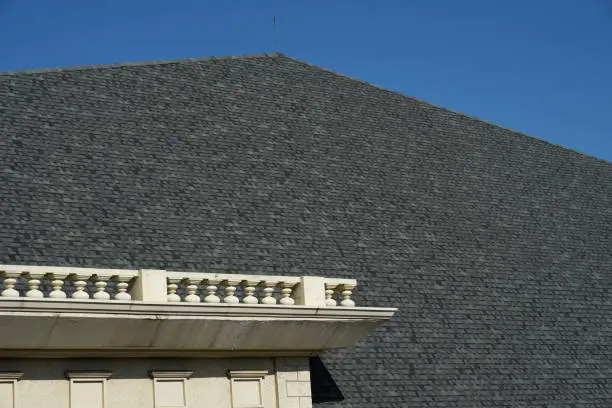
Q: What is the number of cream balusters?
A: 15